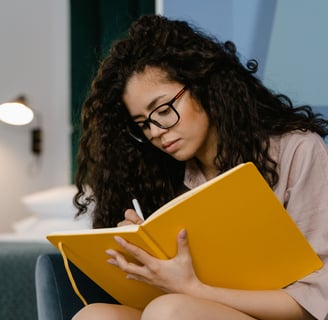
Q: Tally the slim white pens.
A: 1